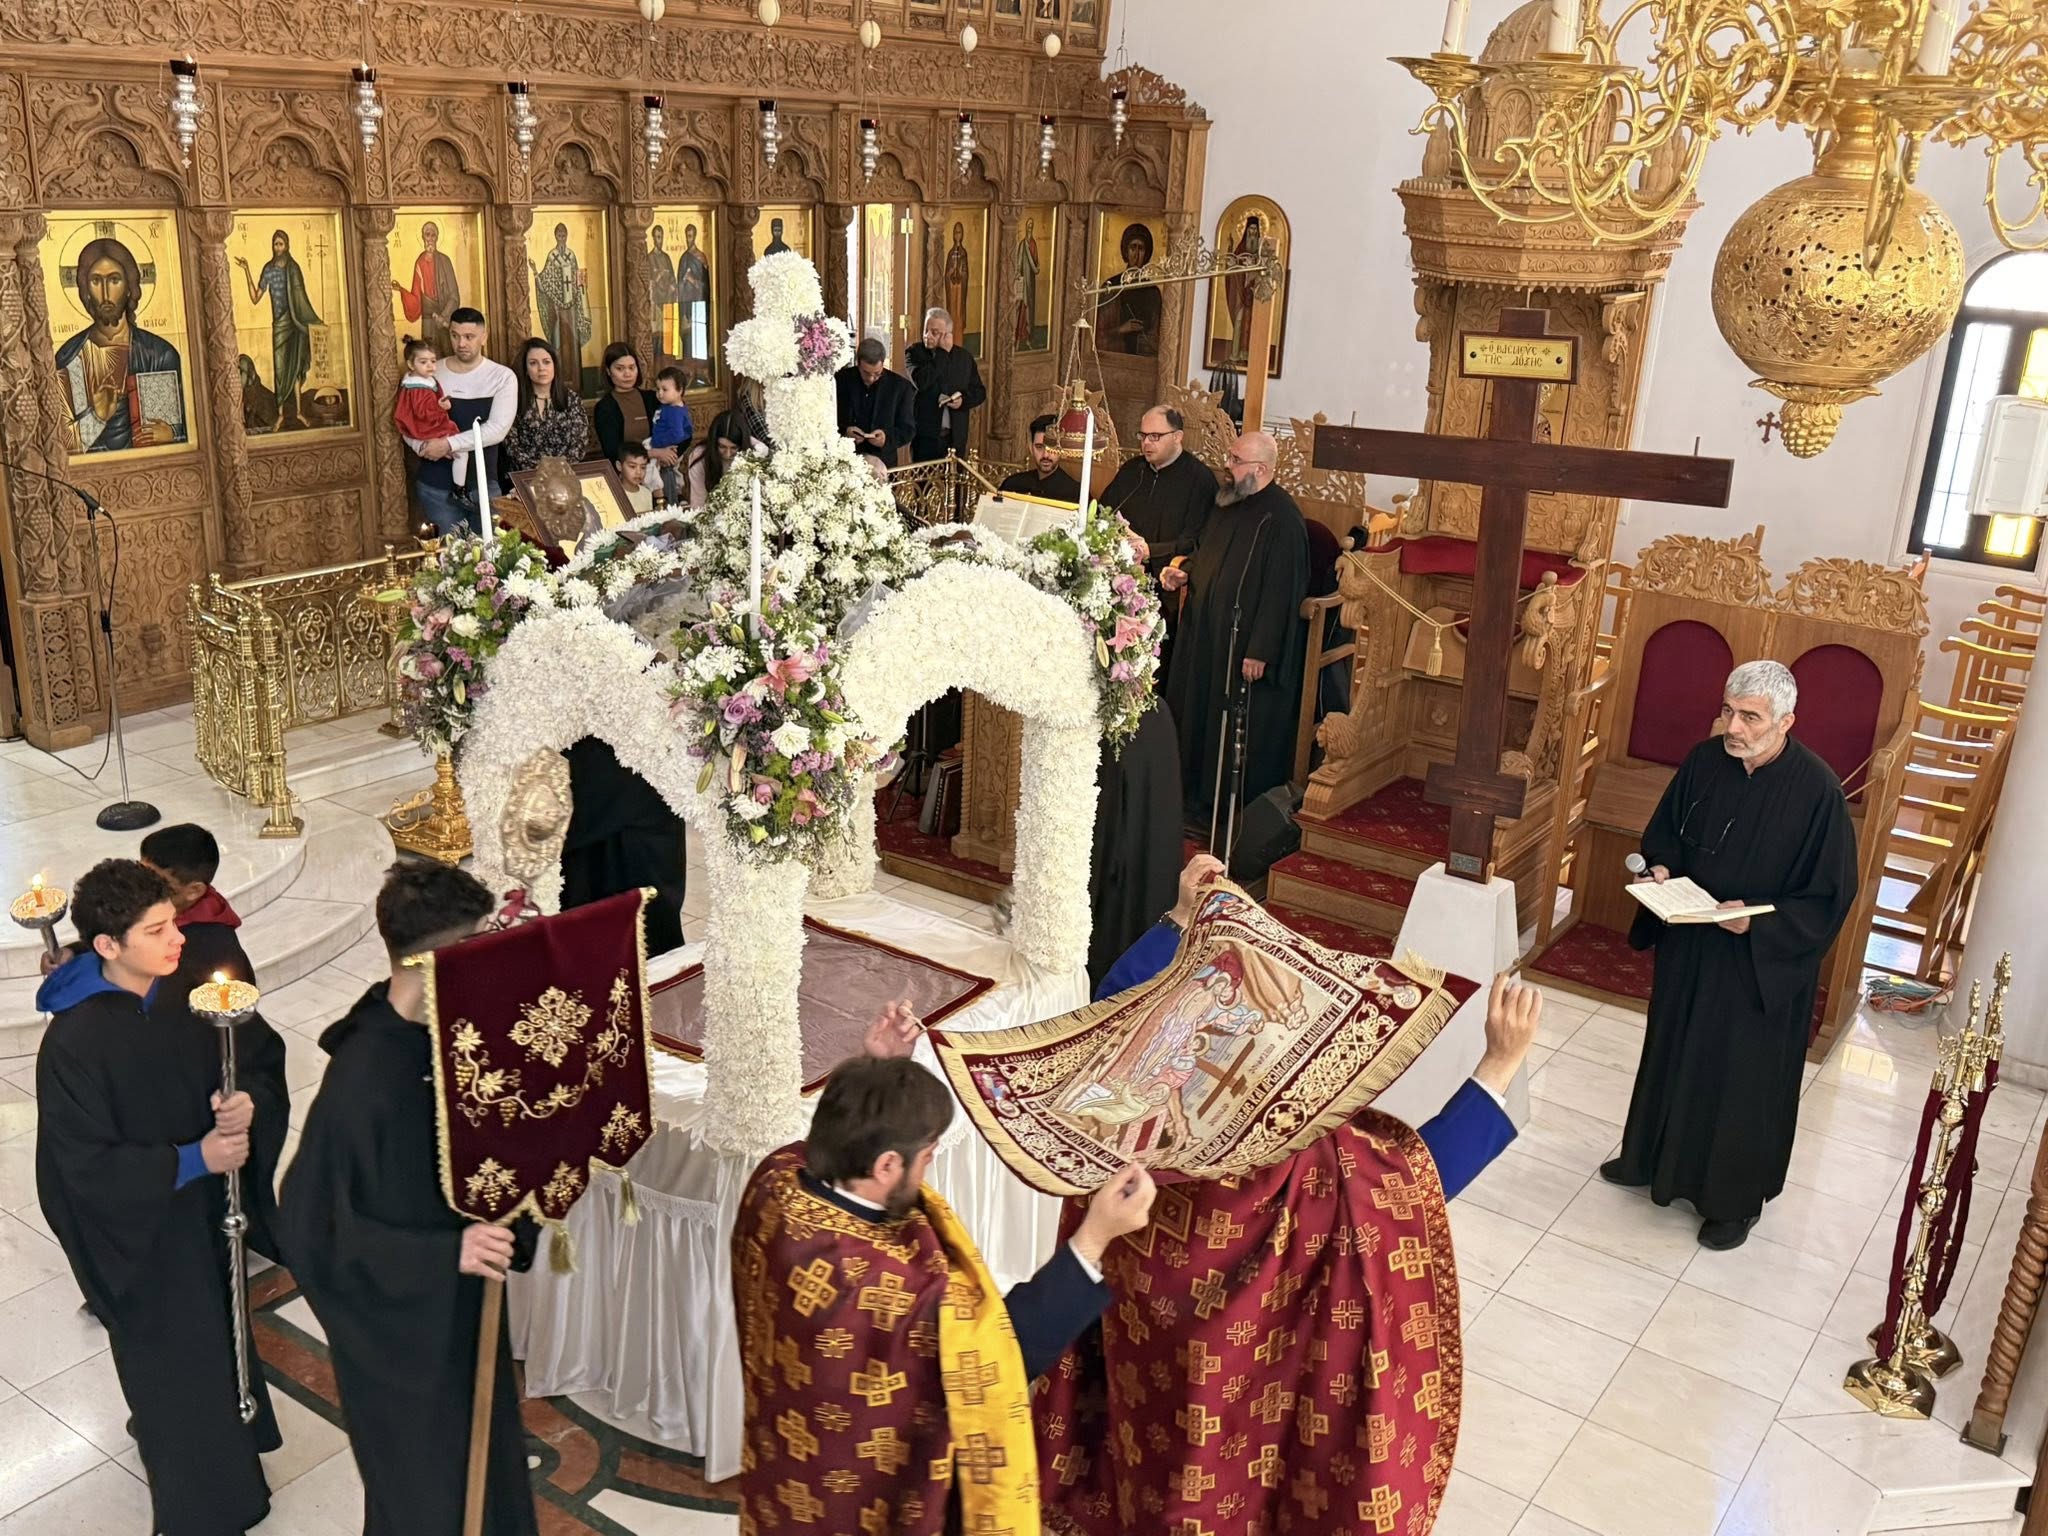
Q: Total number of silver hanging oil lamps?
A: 9